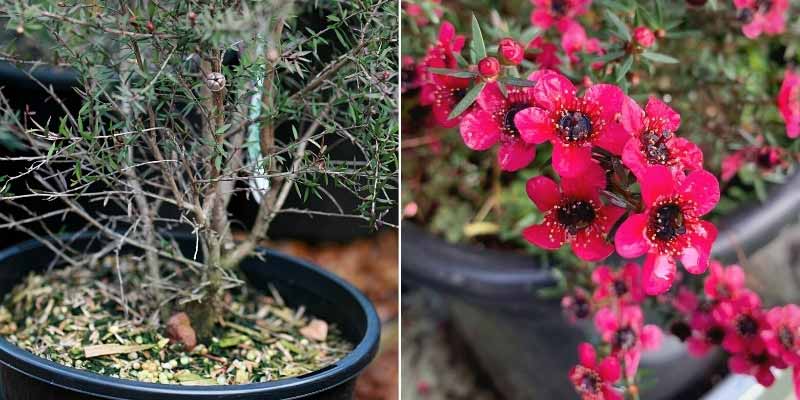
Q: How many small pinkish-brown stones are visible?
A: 2